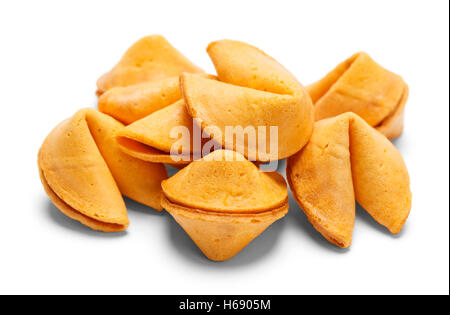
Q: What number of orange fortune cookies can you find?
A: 7